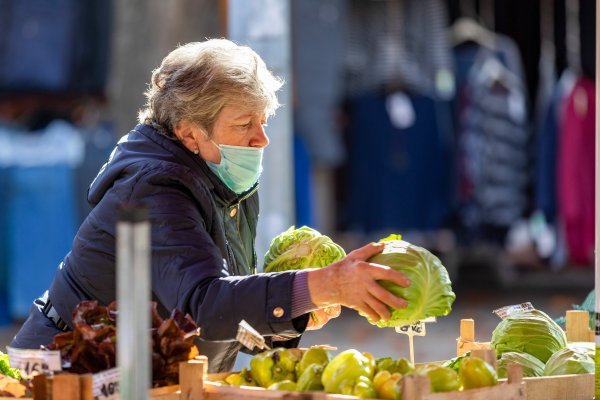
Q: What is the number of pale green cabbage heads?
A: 5